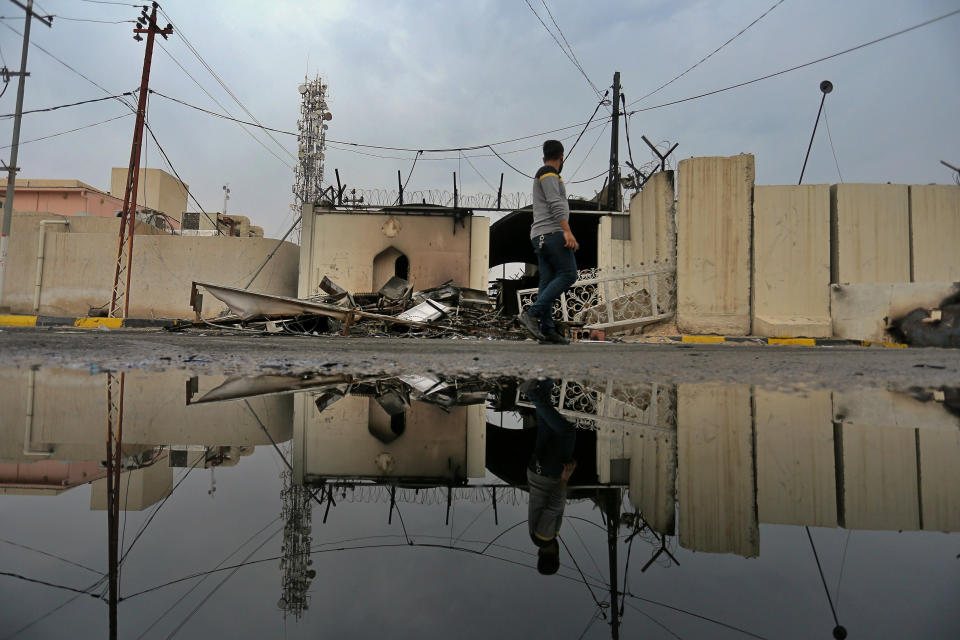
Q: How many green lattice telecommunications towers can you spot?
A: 0